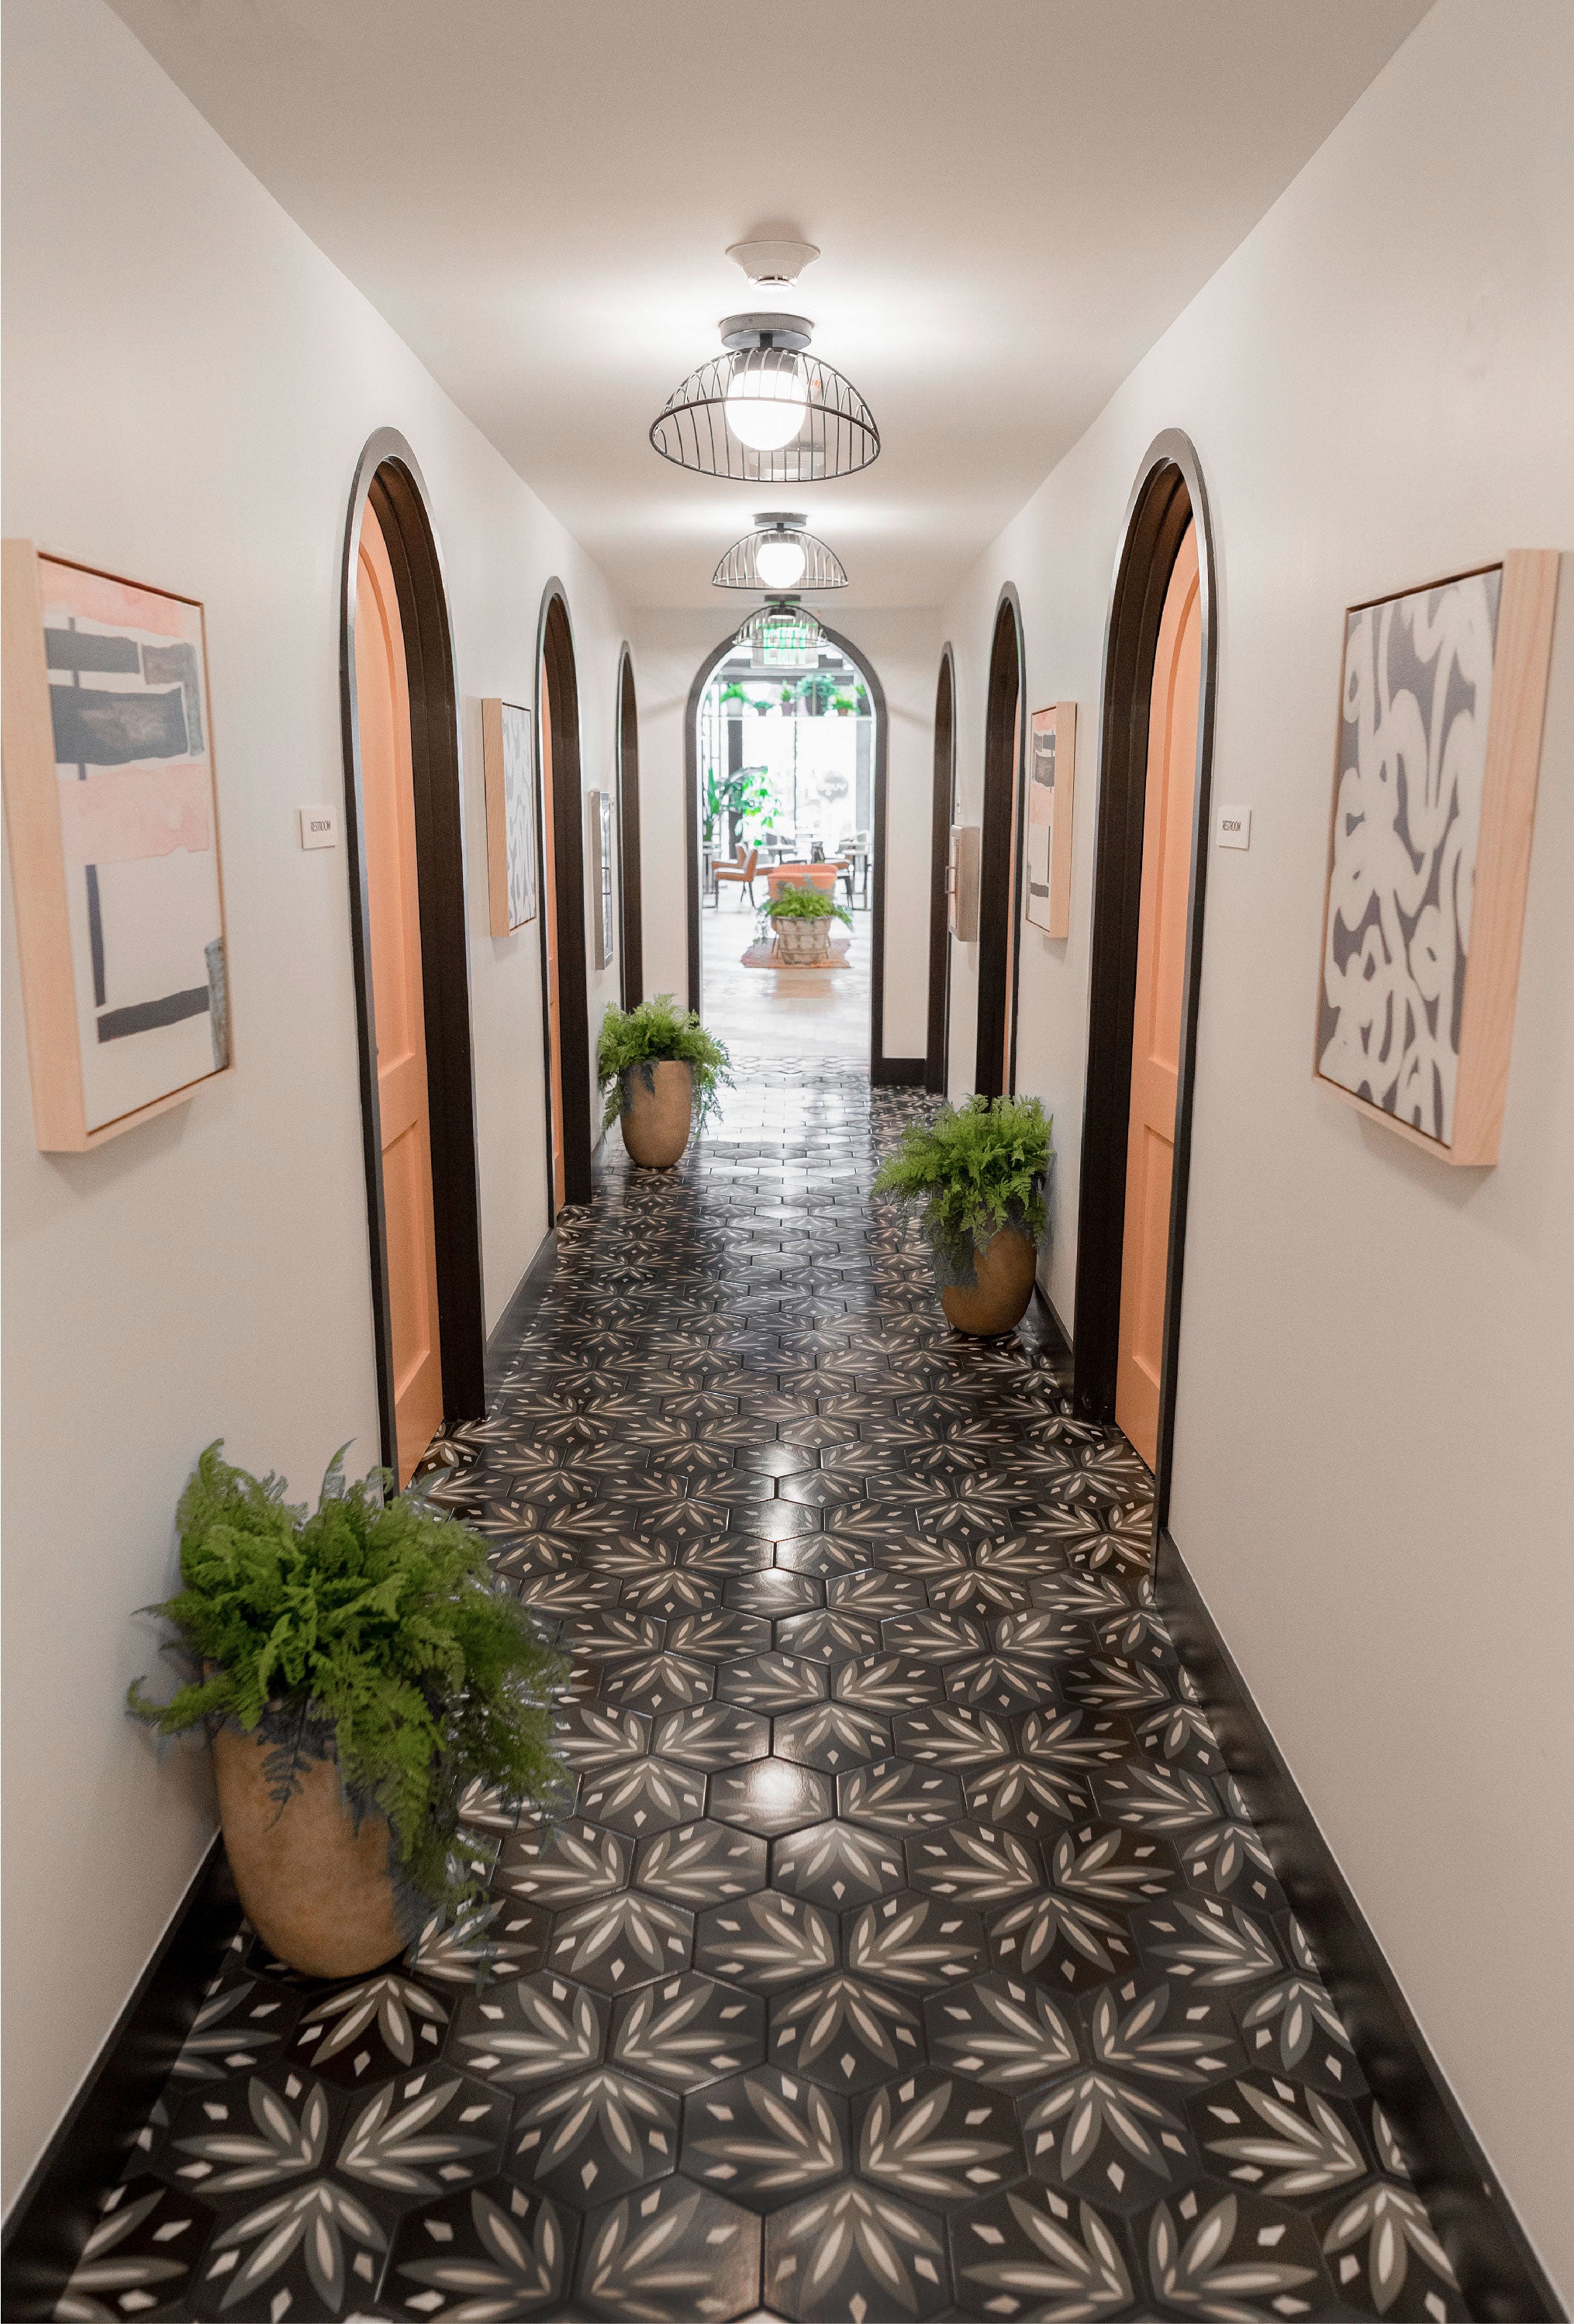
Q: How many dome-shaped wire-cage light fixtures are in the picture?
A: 3